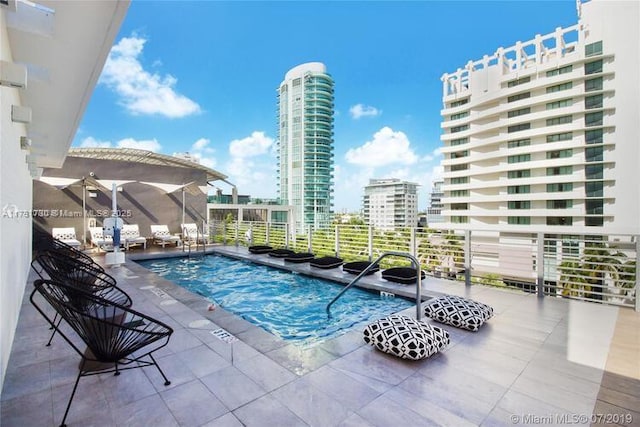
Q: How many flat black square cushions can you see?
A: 6